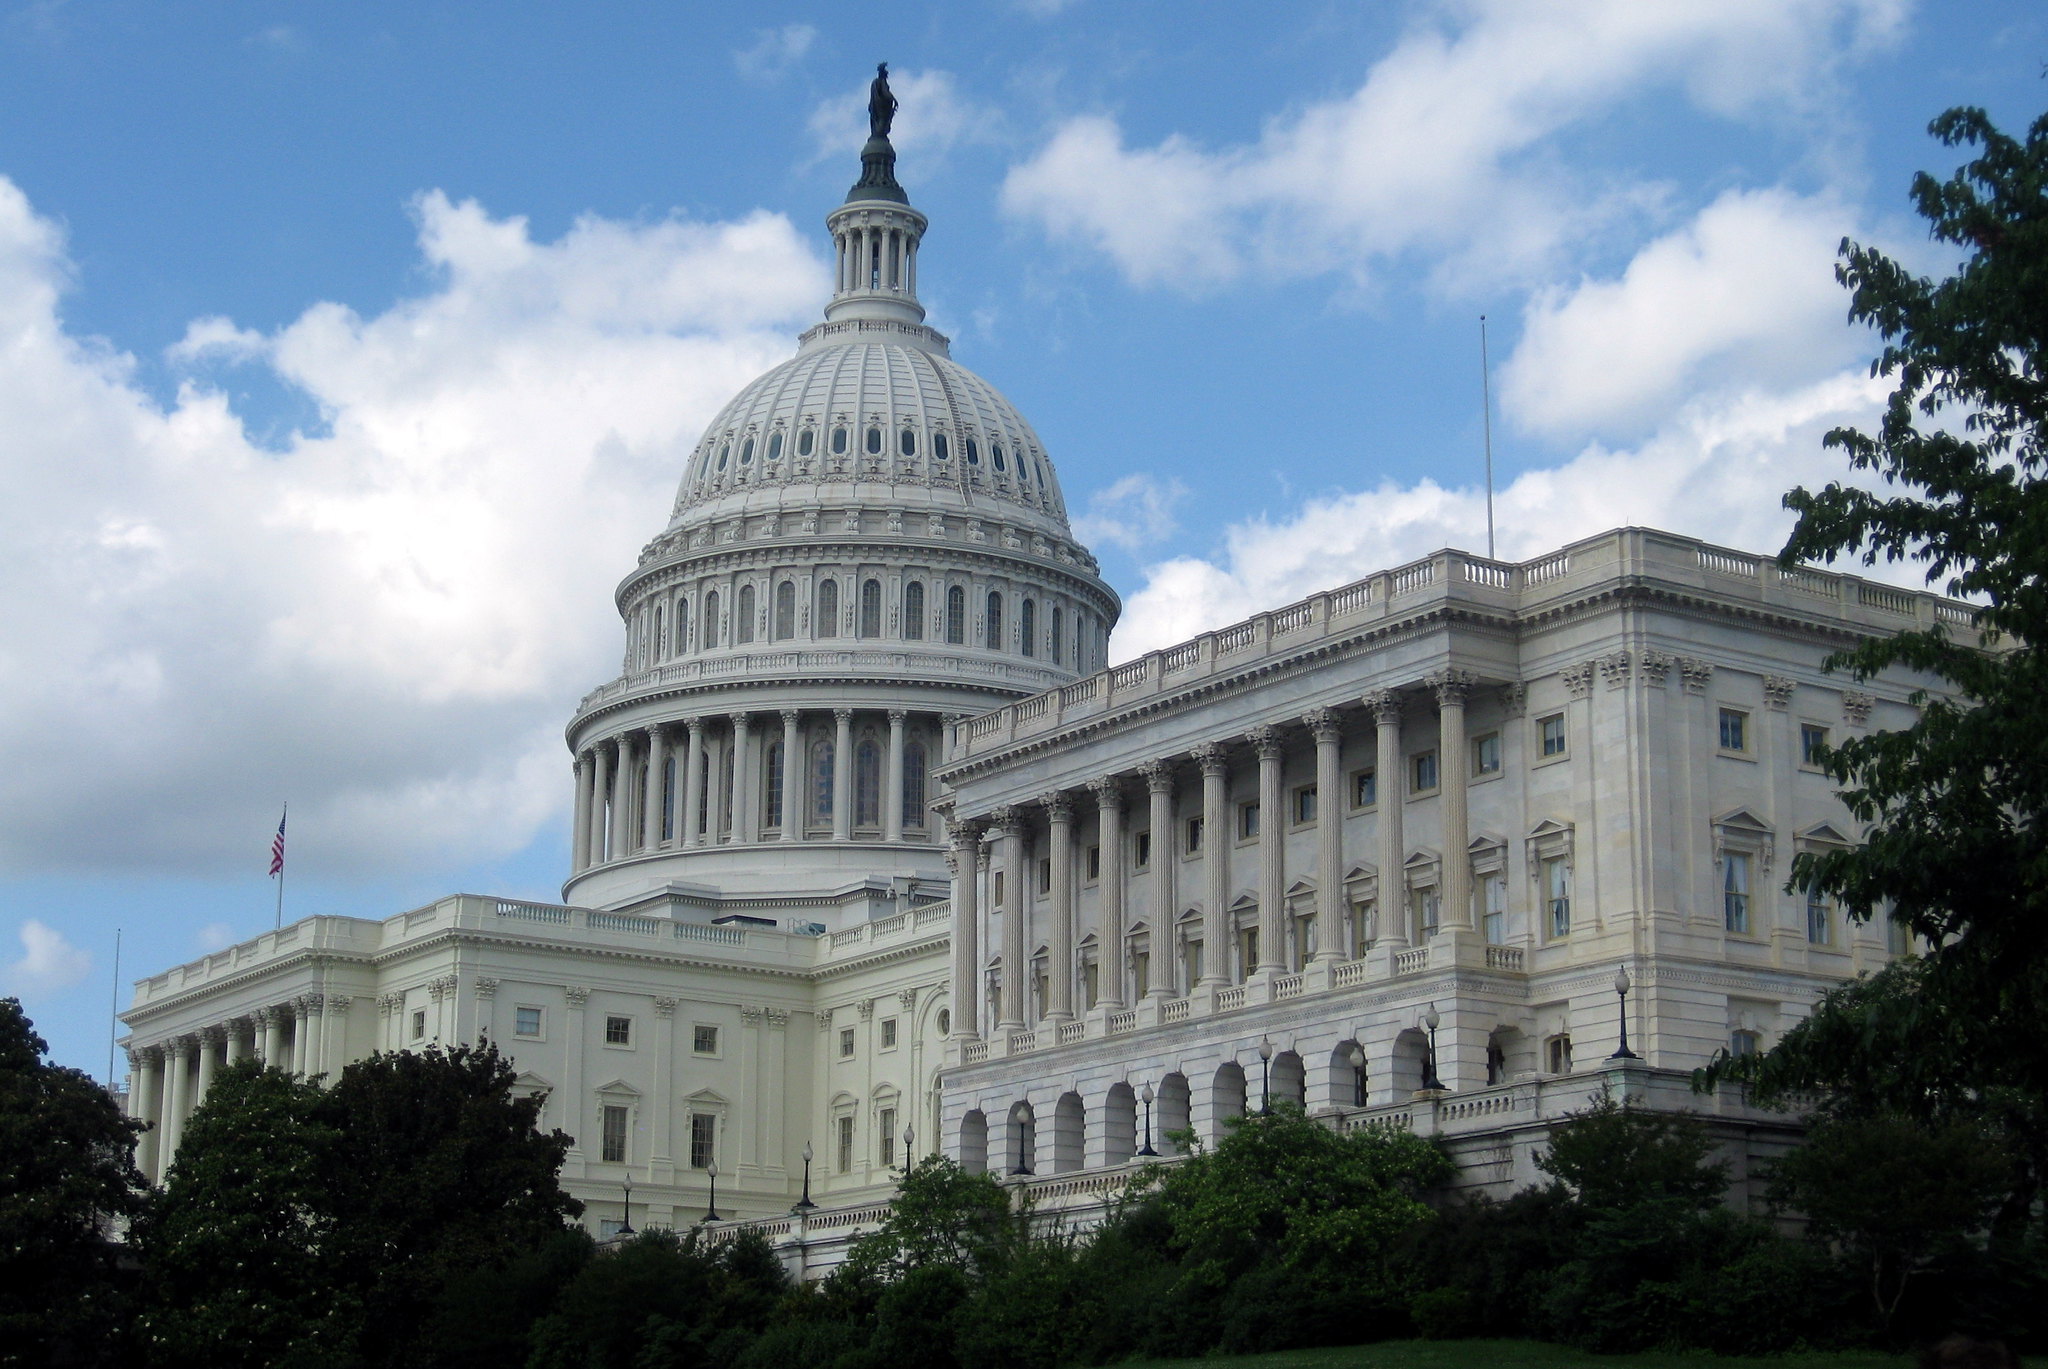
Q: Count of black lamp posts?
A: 10